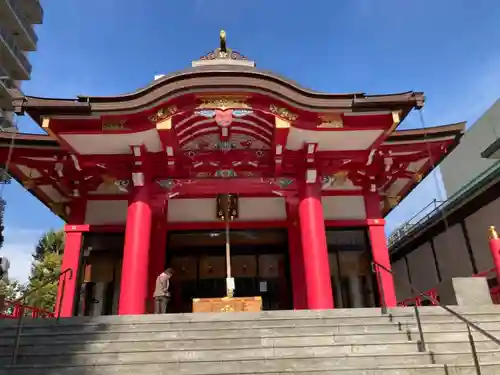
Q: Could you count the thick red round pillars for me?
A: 2